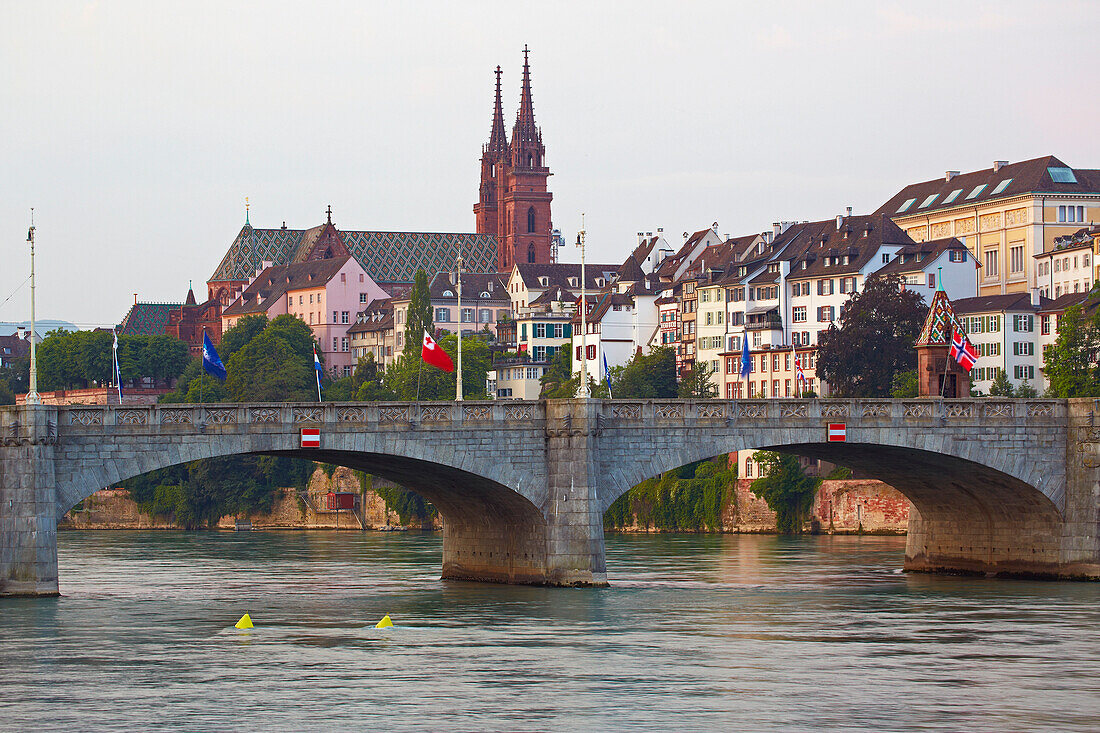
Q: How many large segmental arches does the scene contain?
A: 2